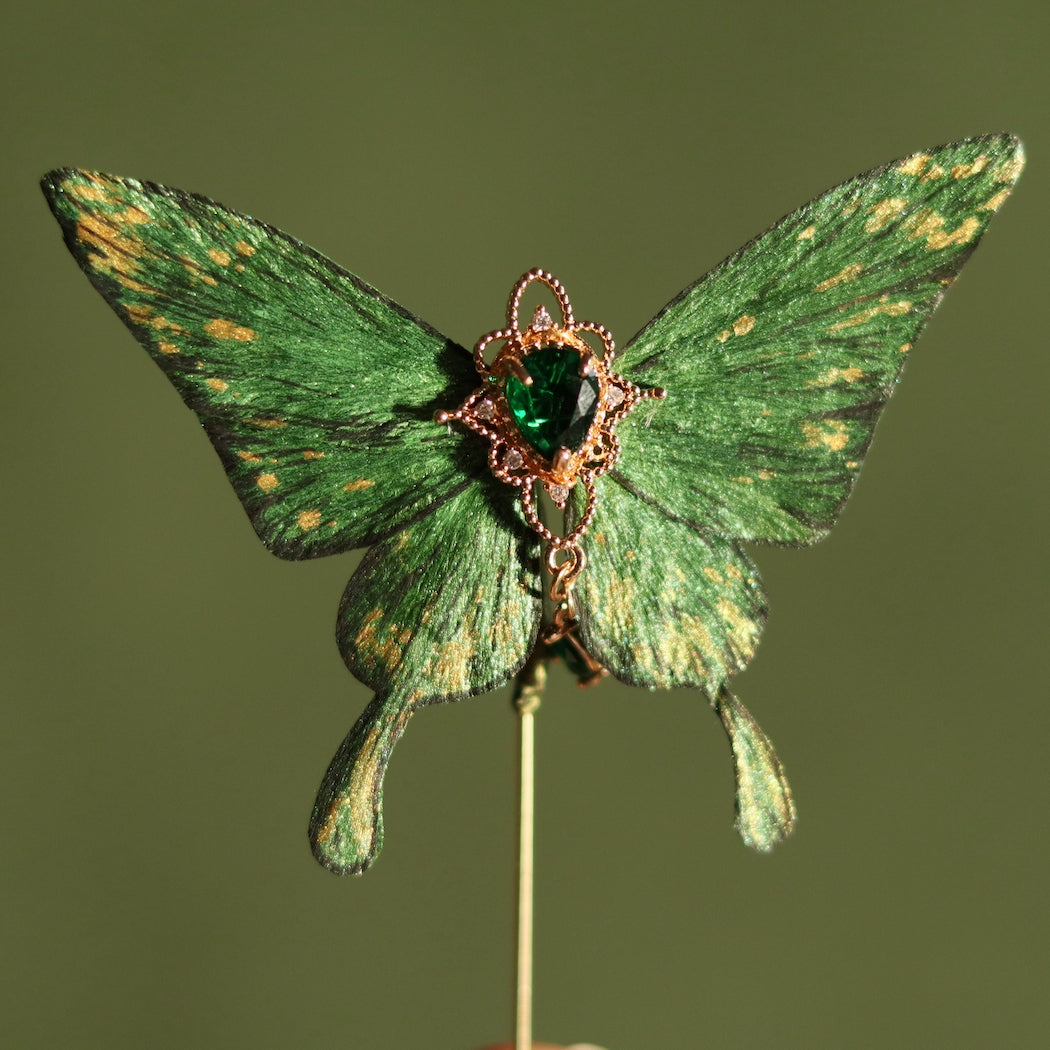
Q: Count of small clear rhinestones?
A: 5